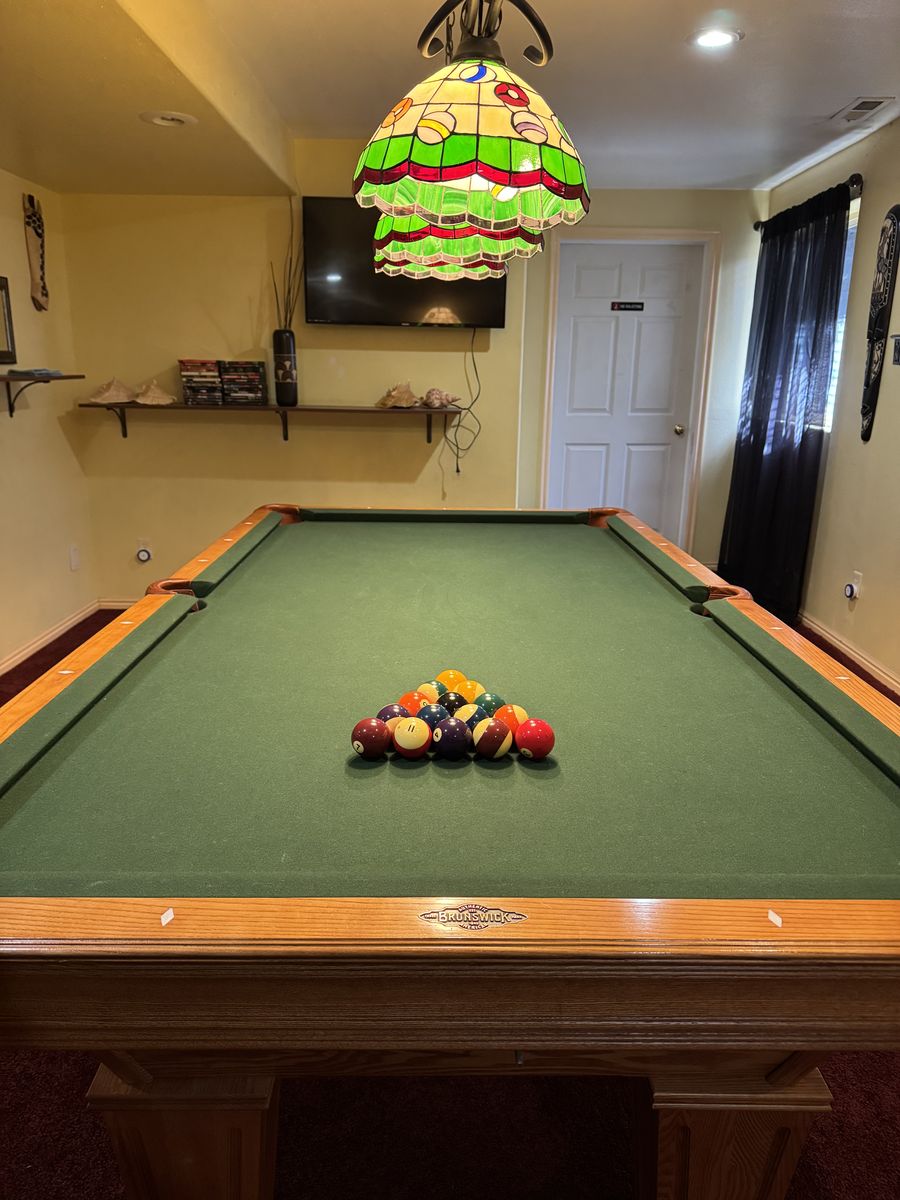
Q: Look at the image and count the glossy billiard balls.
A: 15